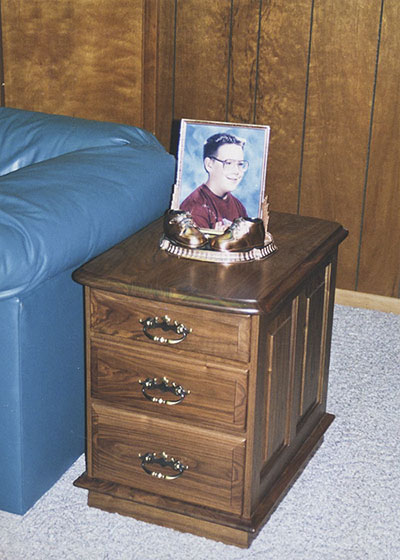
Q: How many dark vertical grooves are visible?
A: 5